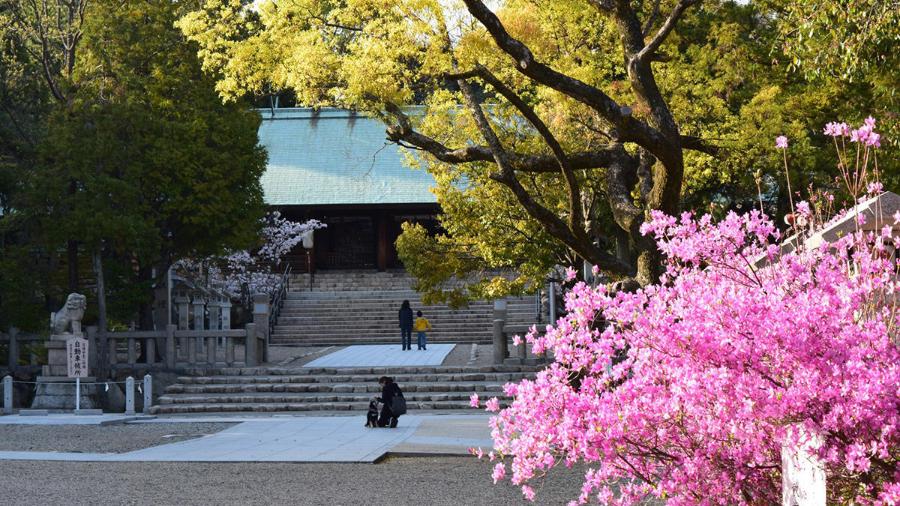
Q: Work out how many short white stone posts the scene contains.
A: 3